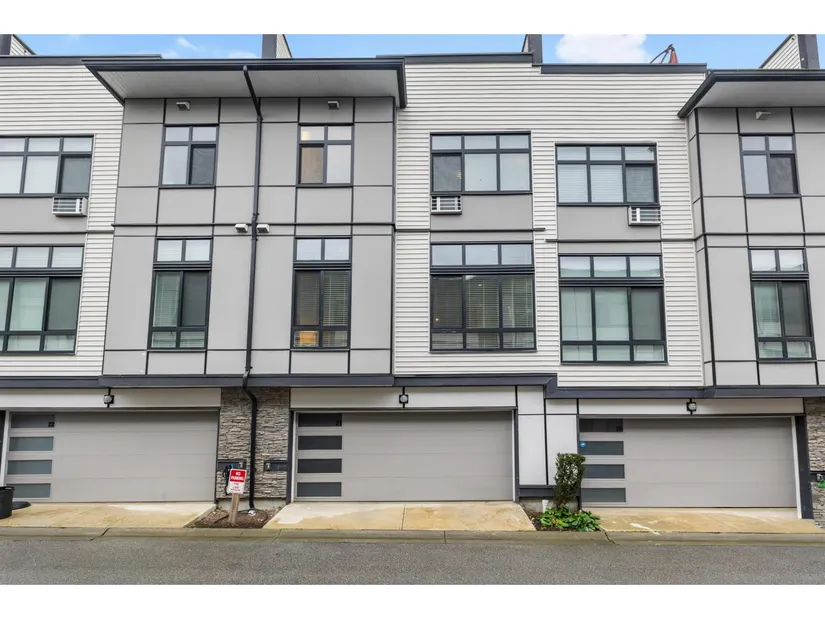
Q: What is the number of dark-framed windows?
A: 12